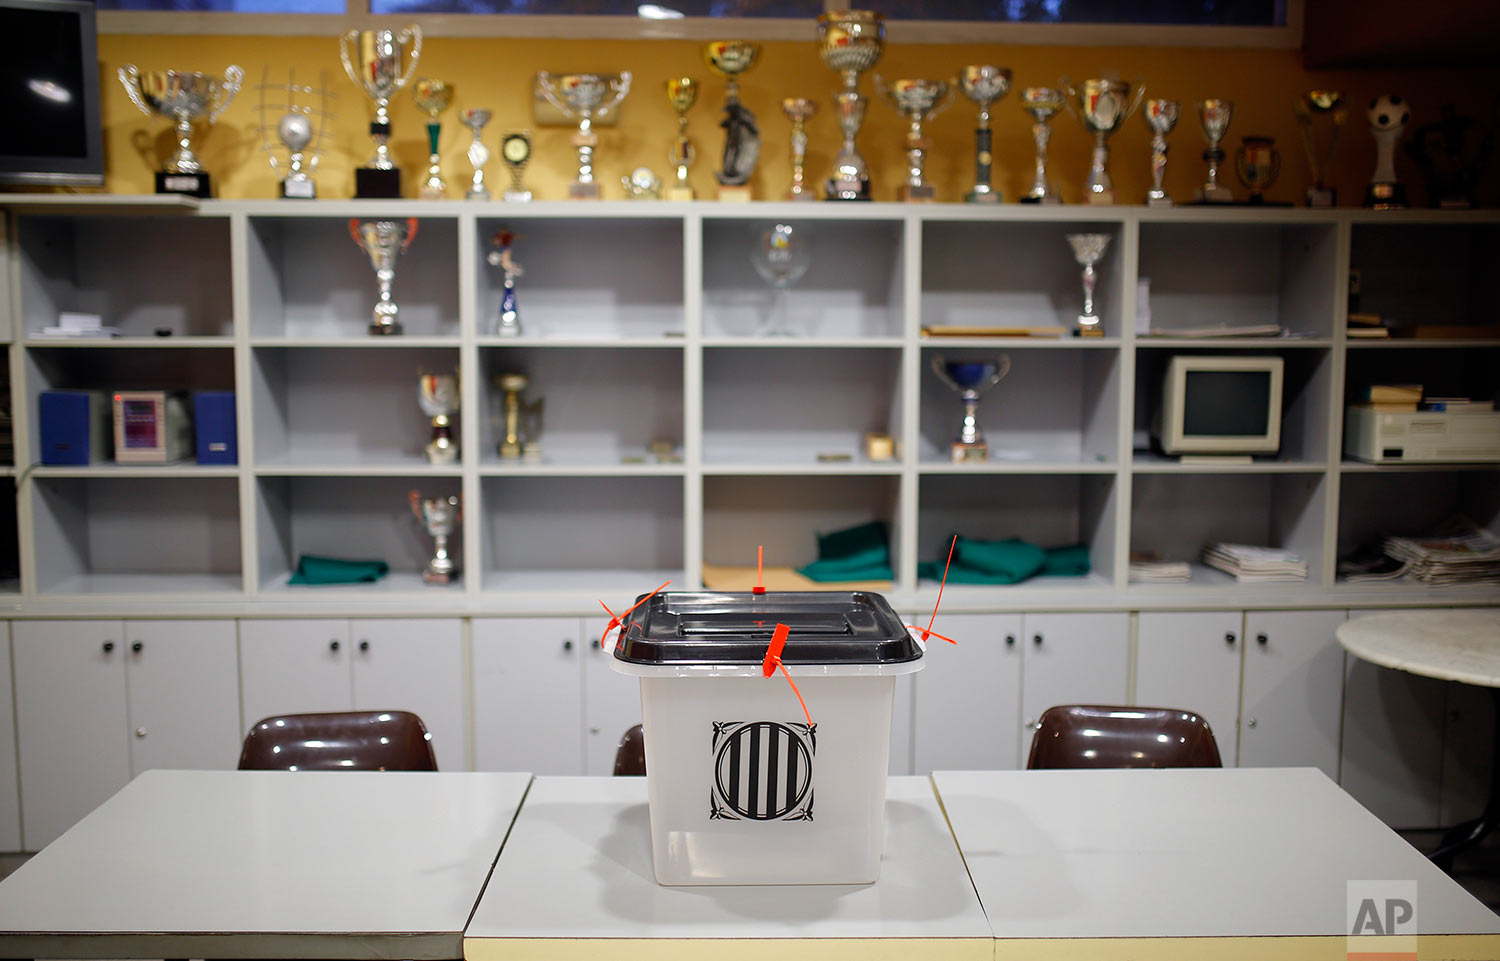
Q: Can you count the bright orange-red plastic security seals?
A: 4